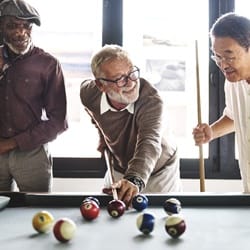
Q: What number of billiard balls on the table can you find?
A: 9